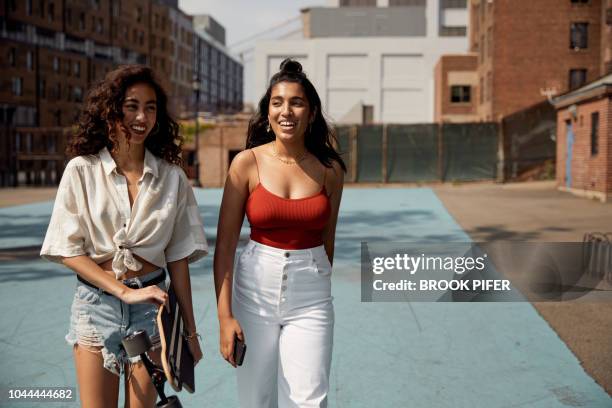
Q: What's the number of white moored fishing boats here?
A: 0